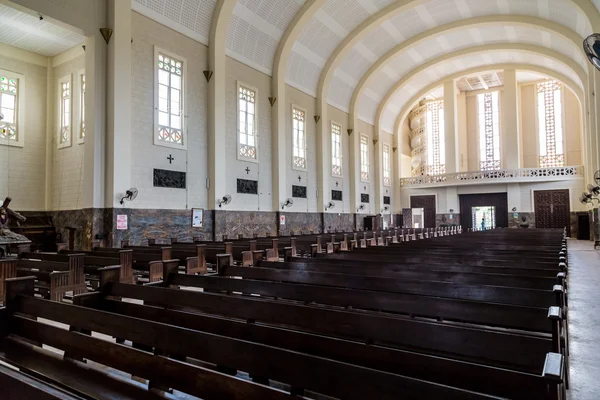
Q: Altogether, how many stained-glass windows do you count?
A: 12